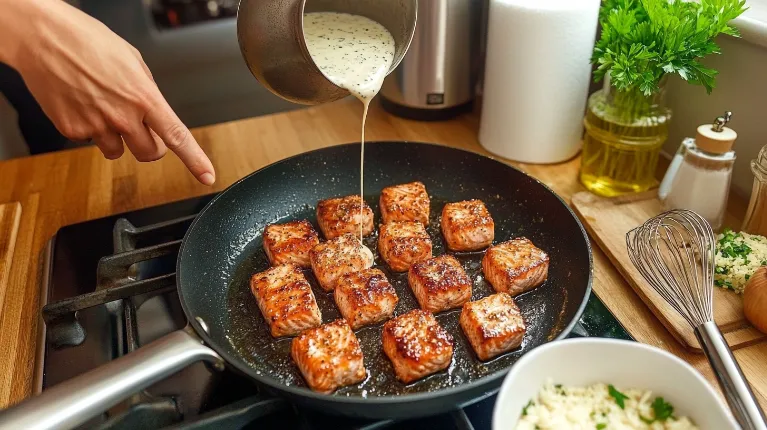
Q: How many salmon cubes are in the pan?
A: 13